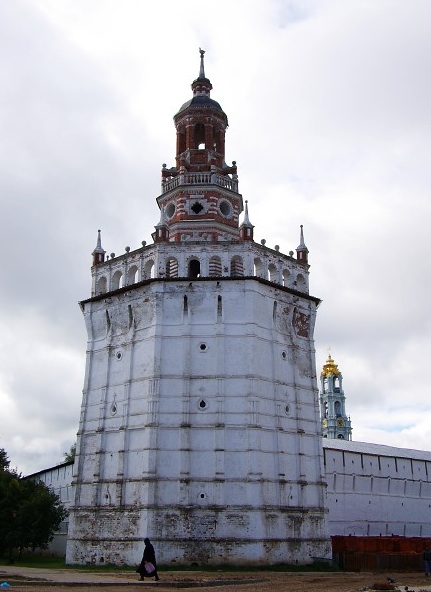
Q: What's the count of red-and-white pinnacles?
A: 4